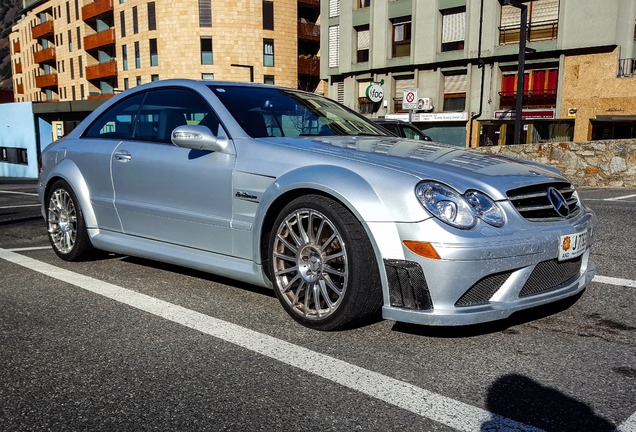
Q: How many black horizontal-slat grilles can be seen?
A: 1